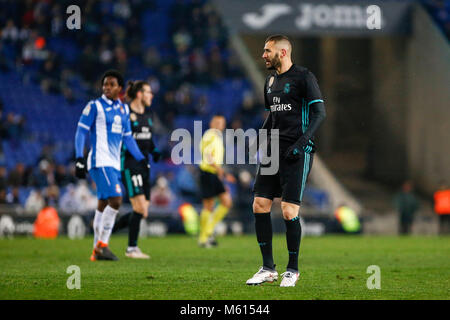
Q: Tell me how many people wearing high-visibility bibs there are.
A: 4